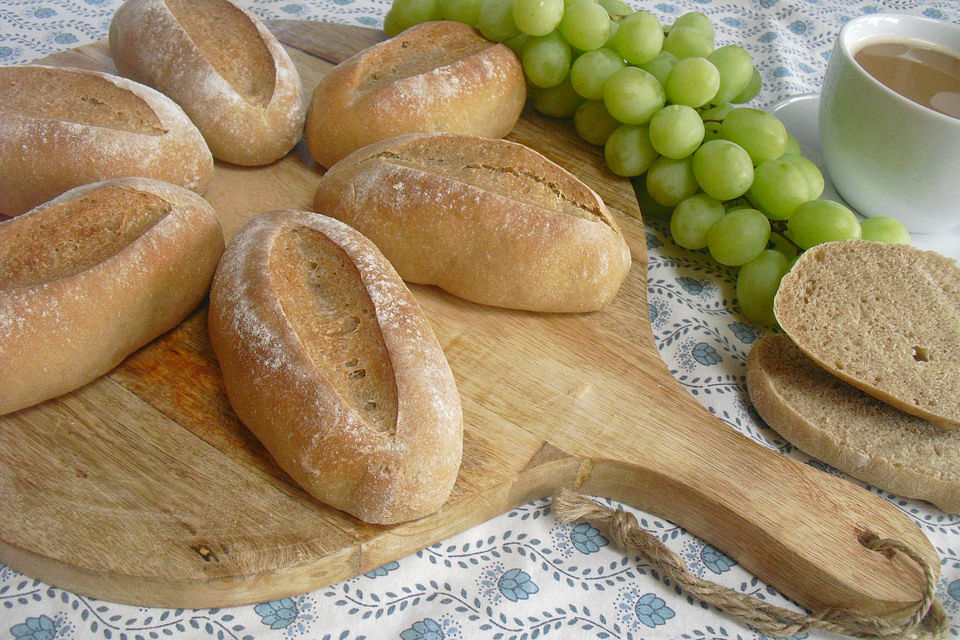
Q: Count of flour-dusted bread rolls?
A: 6